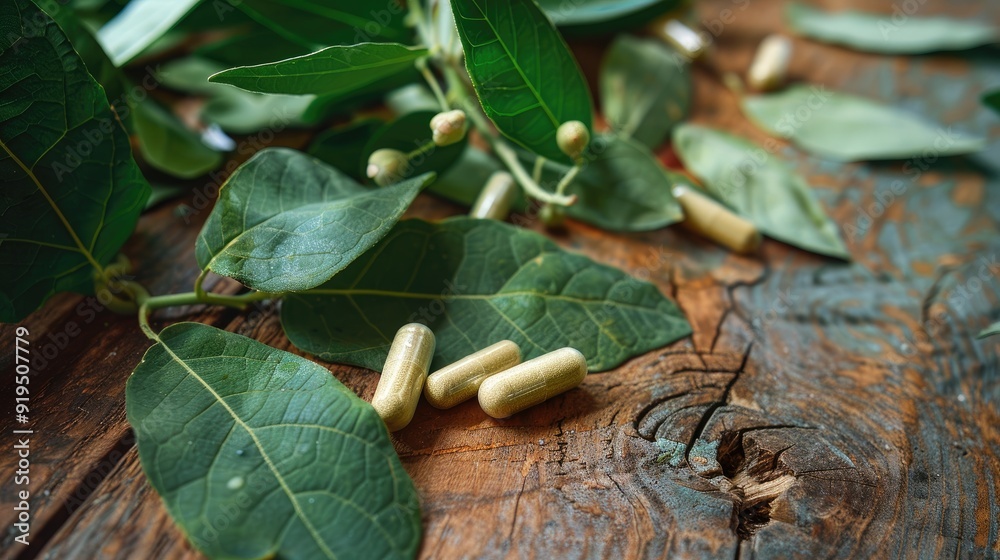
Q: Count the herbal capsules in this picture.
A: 7